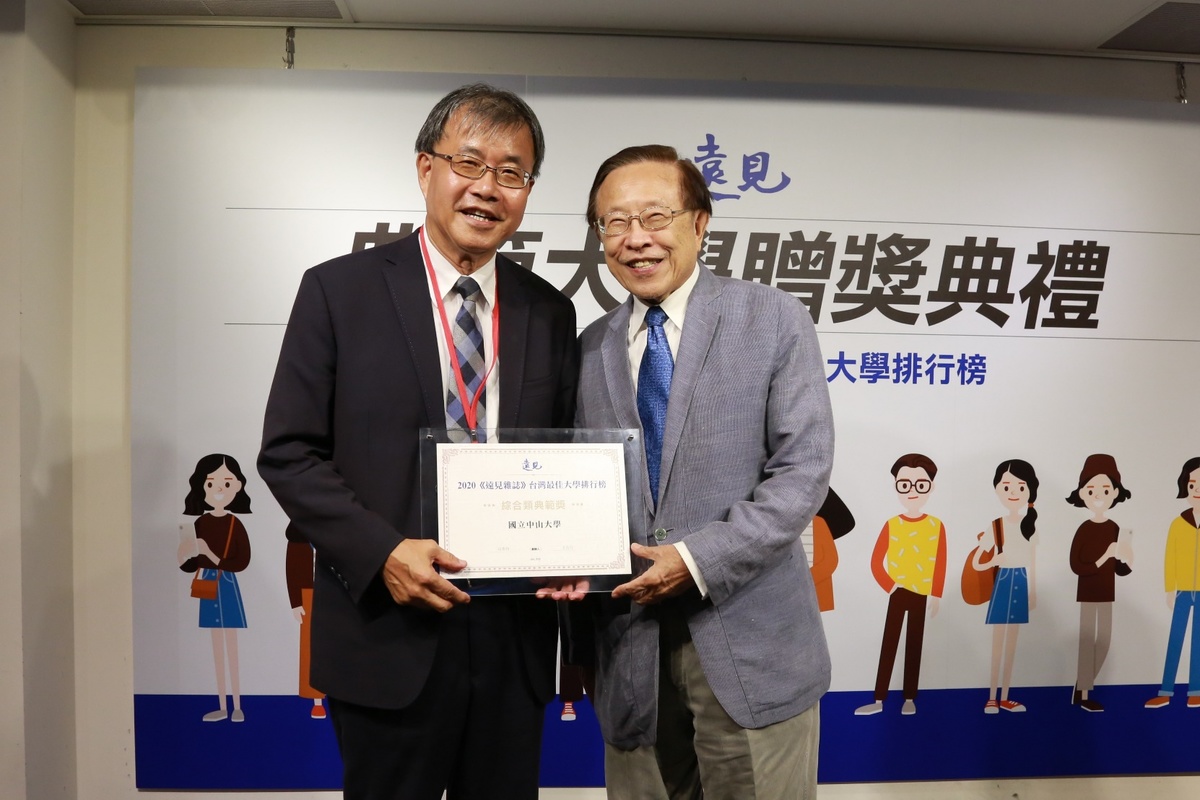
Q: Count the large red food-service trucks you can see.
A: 0